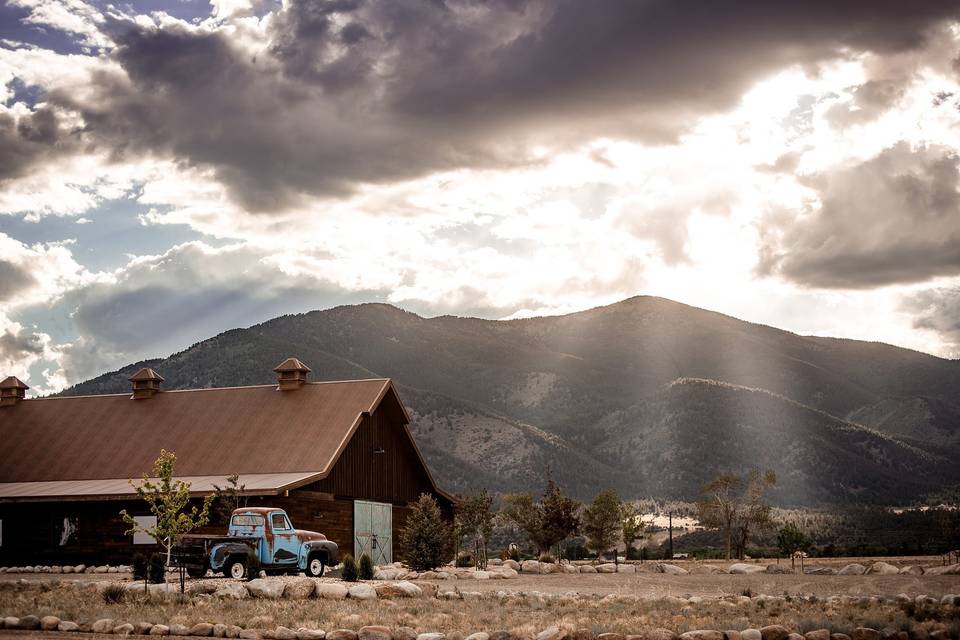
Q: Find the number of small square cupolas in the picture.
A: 3